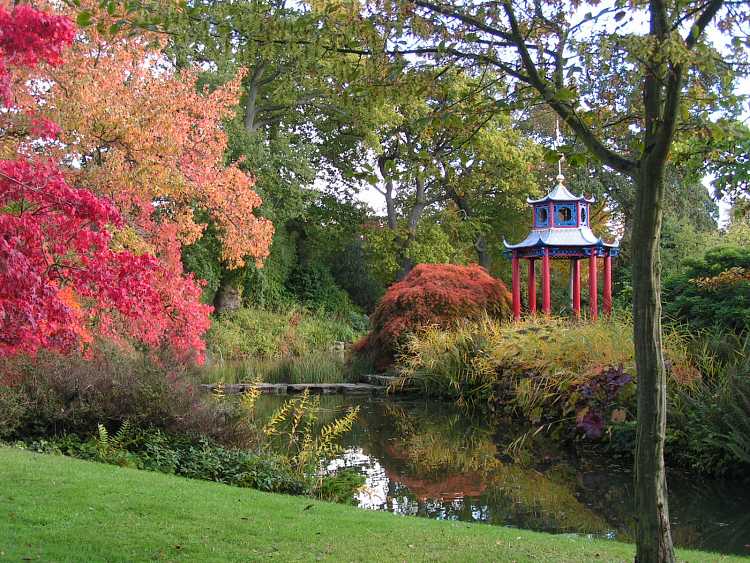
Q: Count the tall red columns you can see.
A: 6